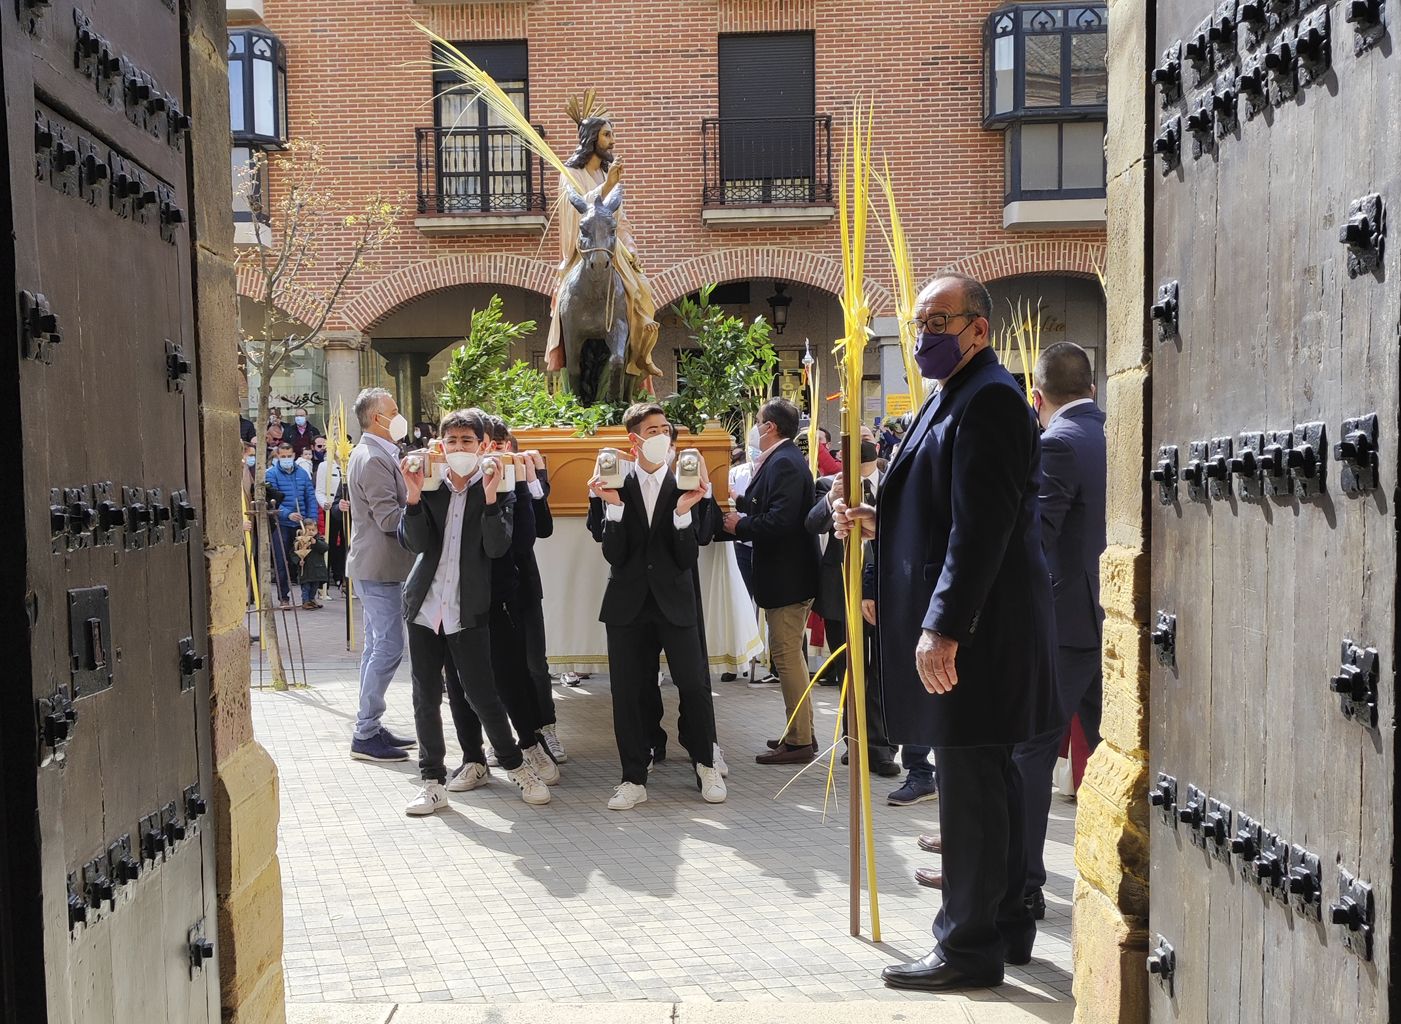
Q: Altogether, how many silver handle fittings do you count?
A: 4